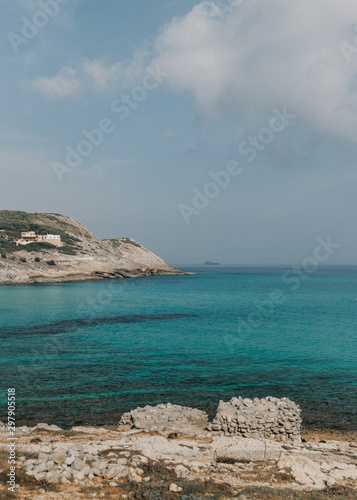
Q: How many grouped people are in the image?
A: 0